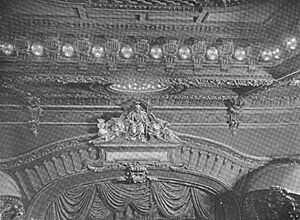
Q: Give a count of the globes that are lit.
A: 12